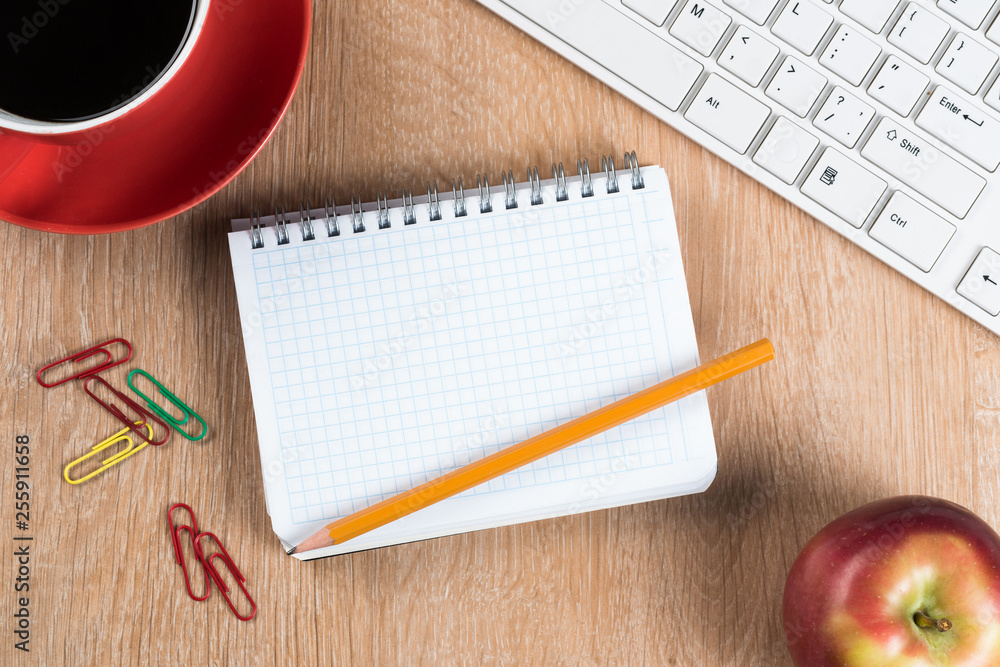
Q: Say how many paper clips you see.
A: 6